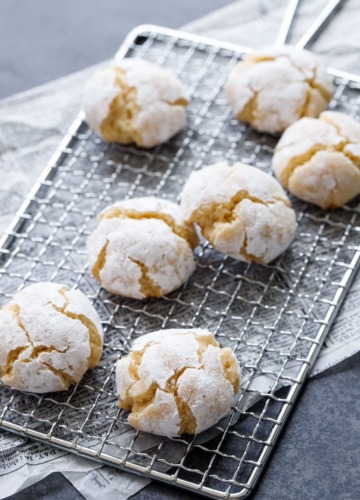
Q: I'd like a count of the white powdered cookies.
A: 7